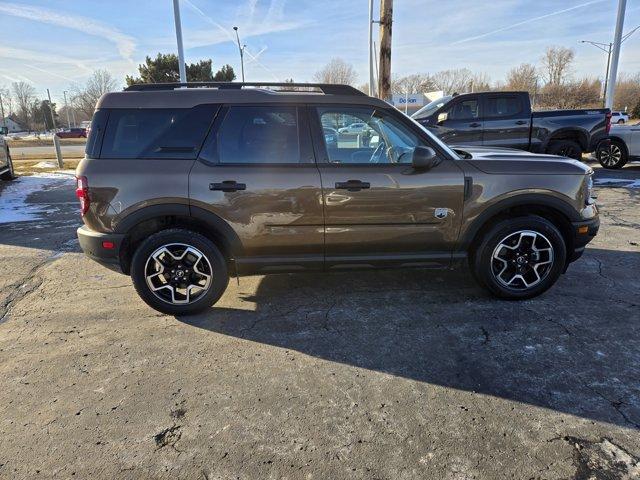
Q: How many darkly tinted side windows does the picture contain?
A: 2